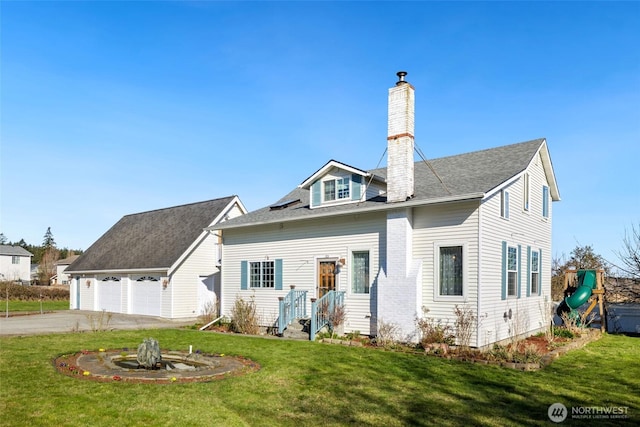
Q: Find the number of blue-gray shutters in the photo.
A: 8